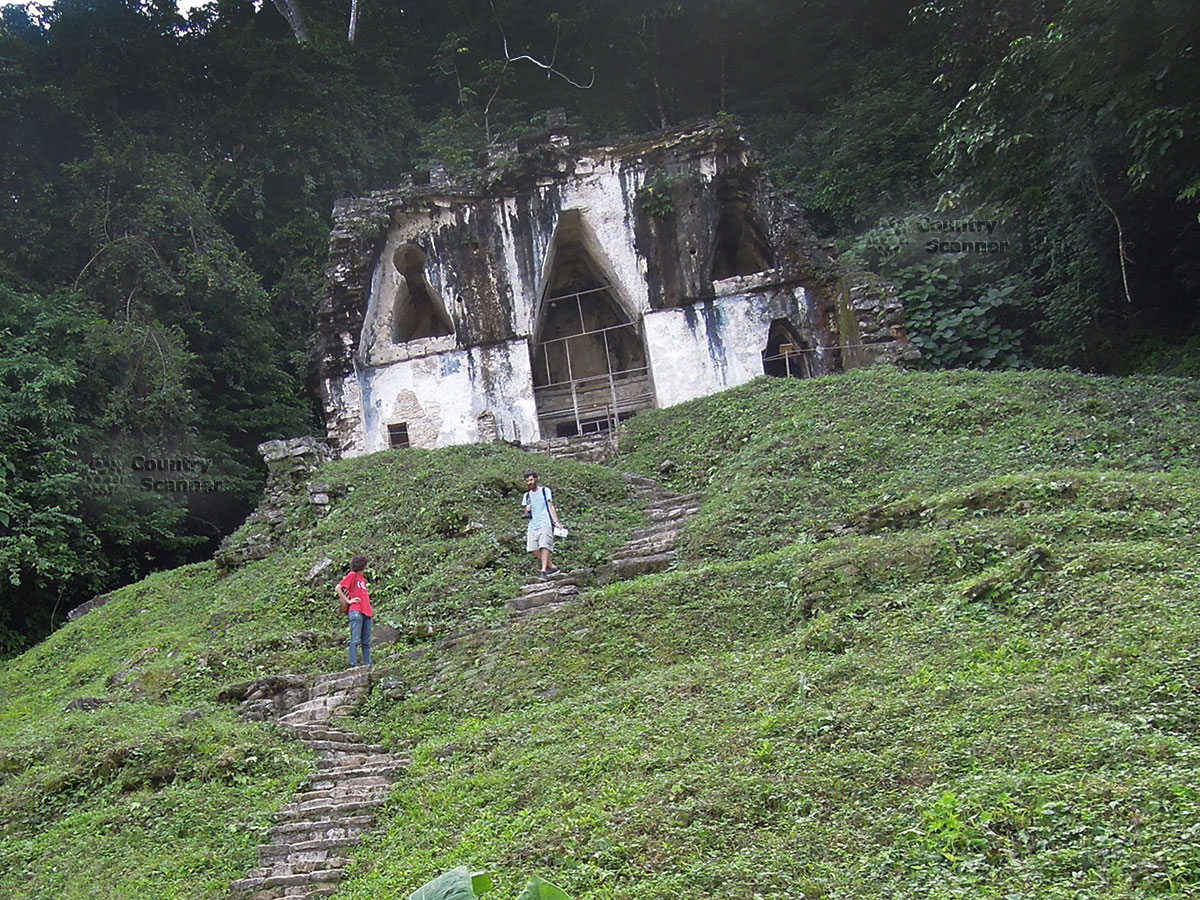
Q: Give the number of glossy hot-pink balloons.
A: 0